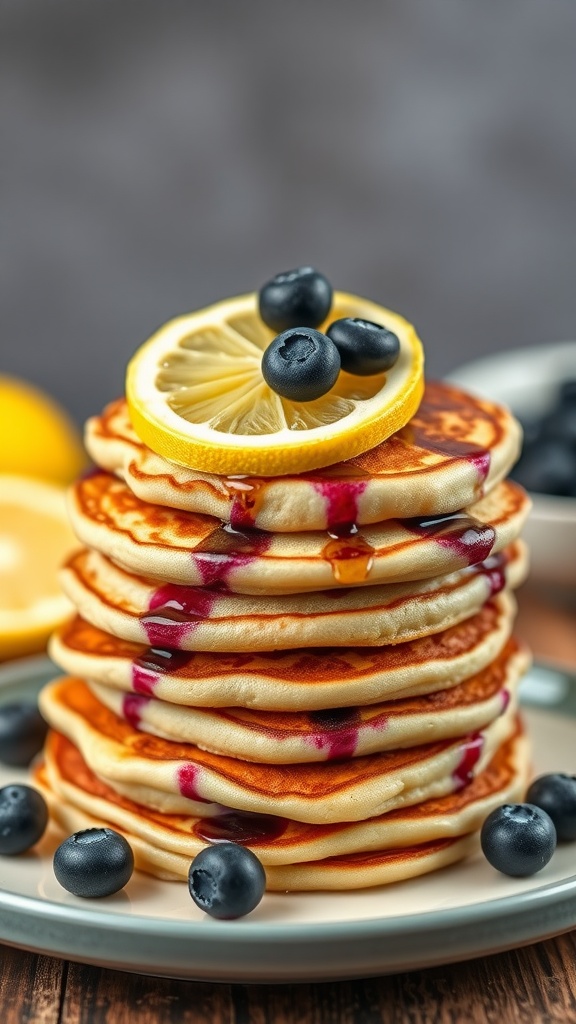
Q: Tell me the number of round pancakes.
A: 8